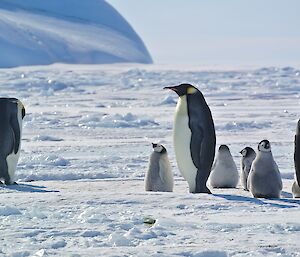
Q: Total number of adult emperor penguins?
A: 3